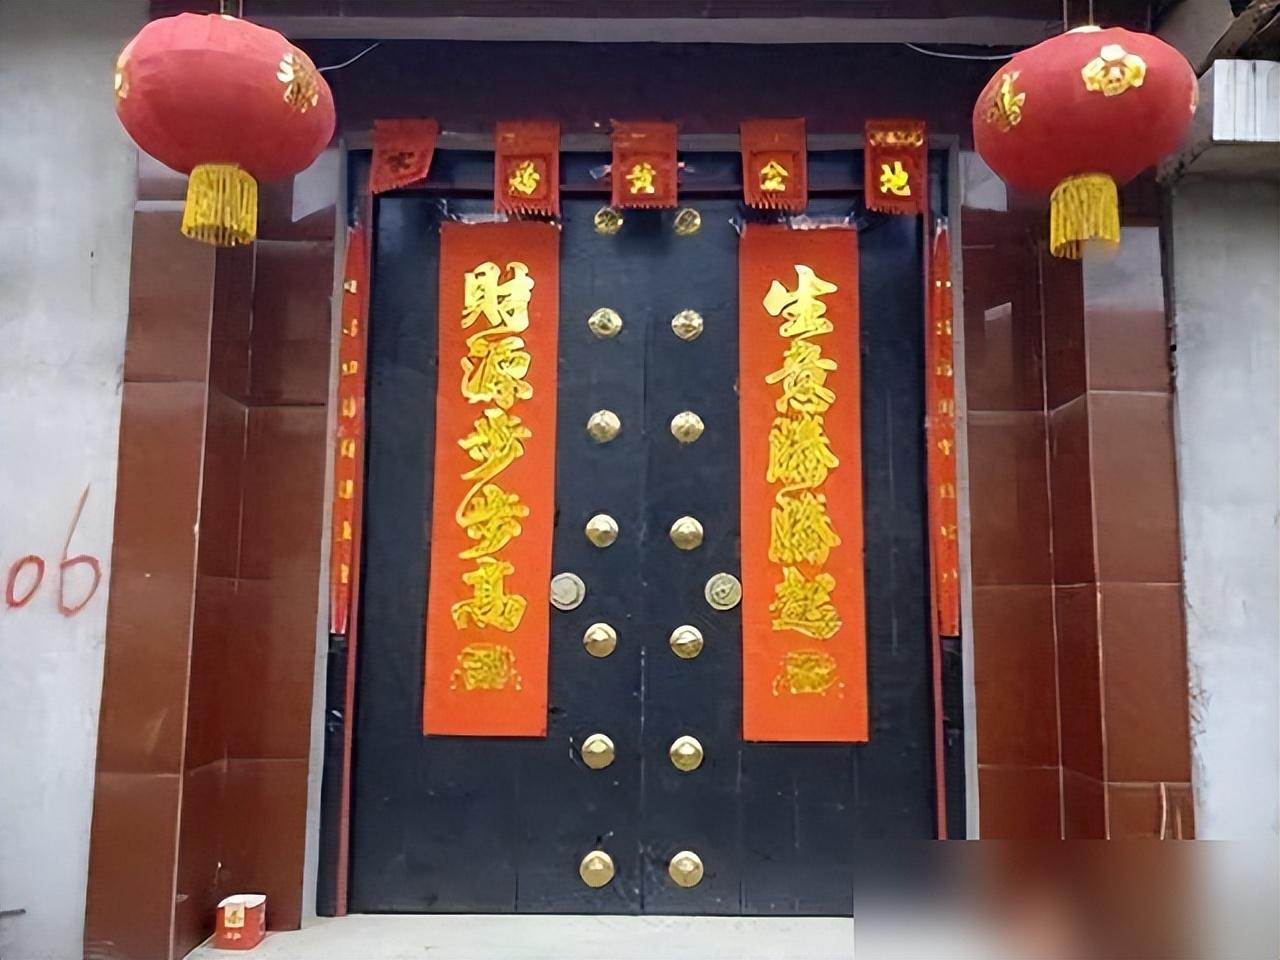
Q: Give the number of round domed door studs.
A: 14